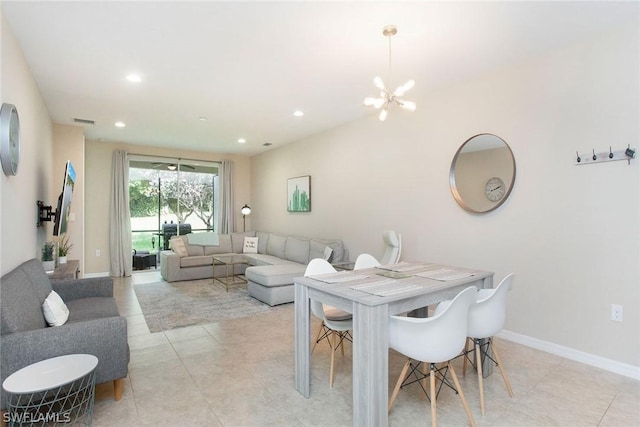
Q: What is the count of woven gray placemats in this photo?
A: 4